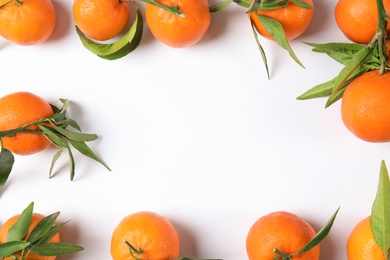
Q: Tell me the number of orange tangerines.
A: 11